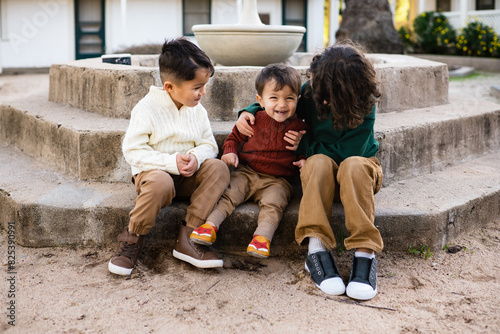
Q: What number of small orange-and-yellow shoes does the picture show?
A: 2